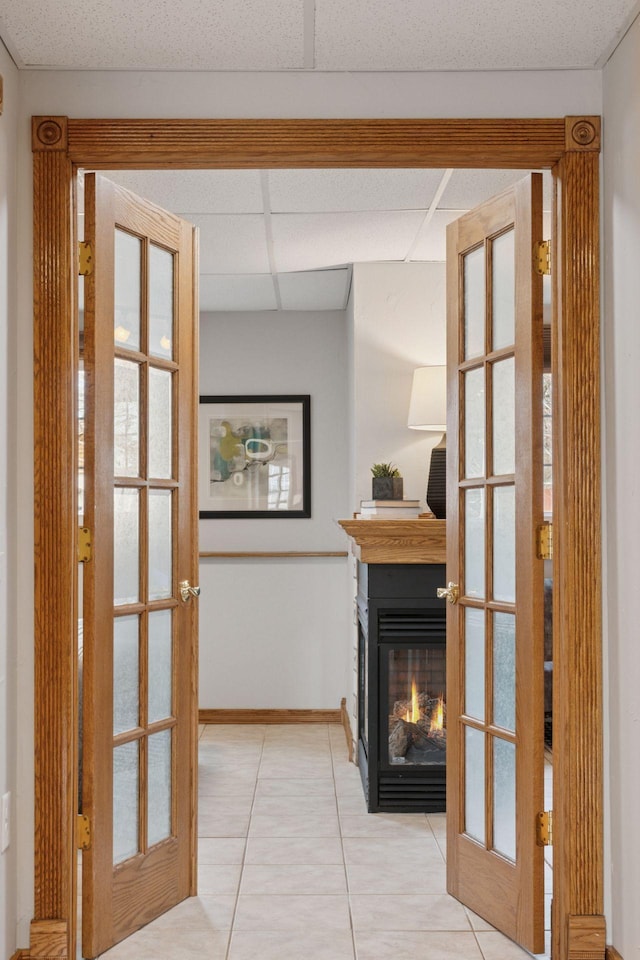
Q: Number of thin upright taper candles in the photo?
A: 0